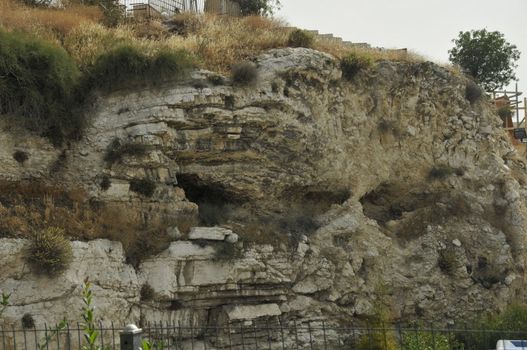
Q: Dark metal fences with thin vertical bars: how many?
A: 1